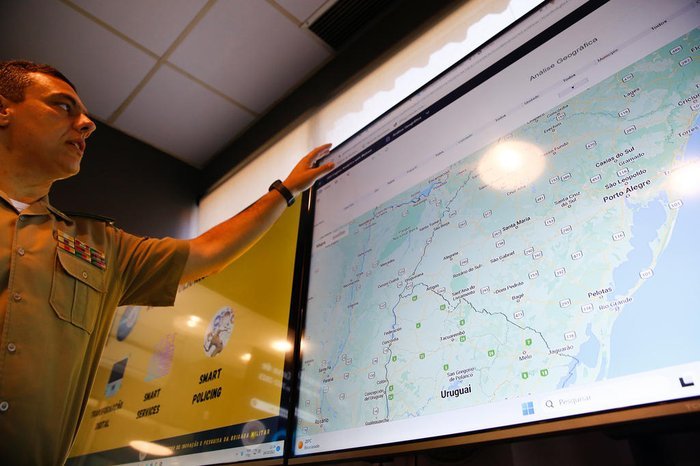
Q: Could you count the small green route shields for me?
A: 14